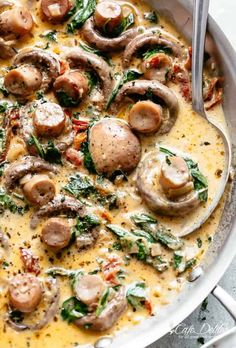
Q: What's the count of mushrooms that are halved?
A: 0